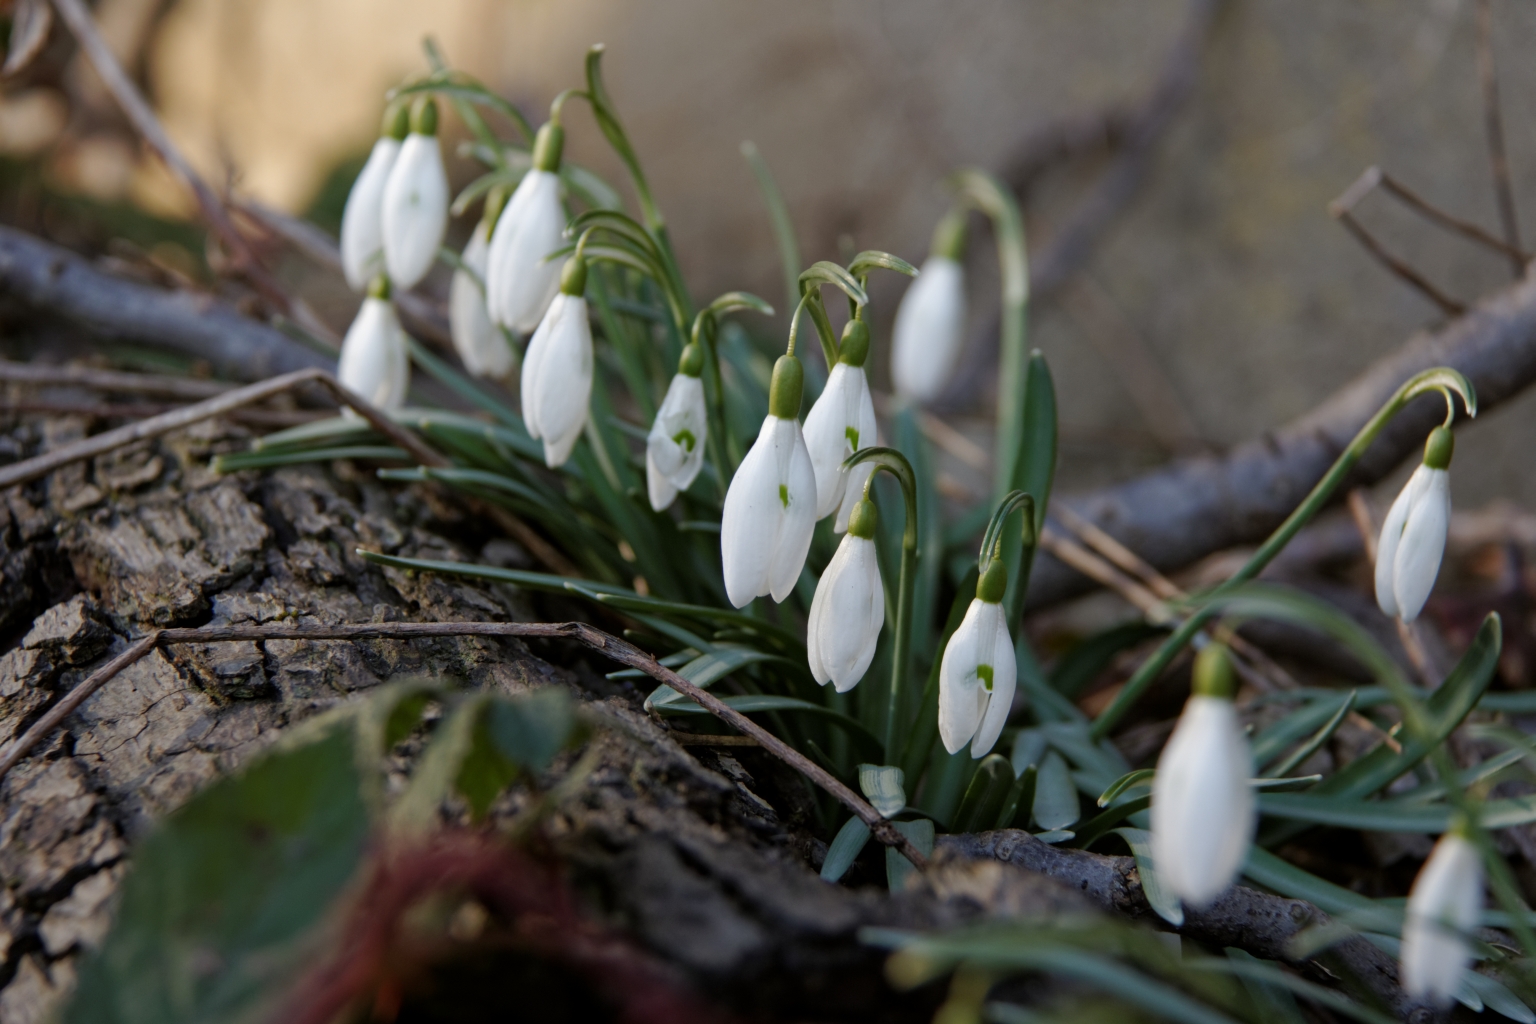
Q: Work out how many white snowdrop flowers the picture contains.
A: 15